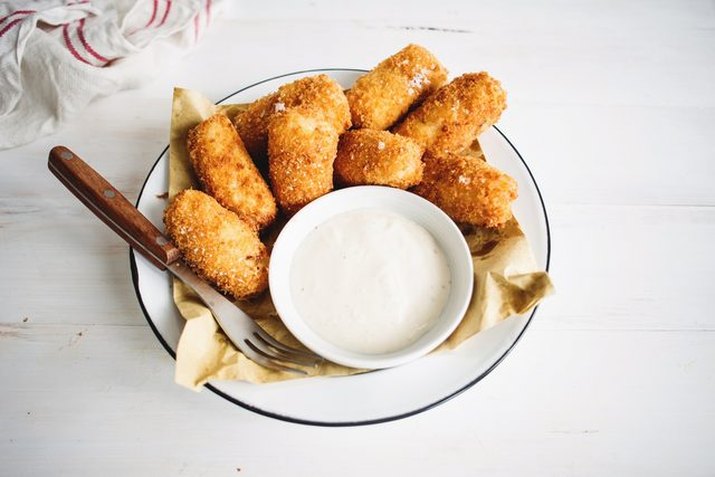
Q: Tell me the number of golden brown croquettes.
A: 8